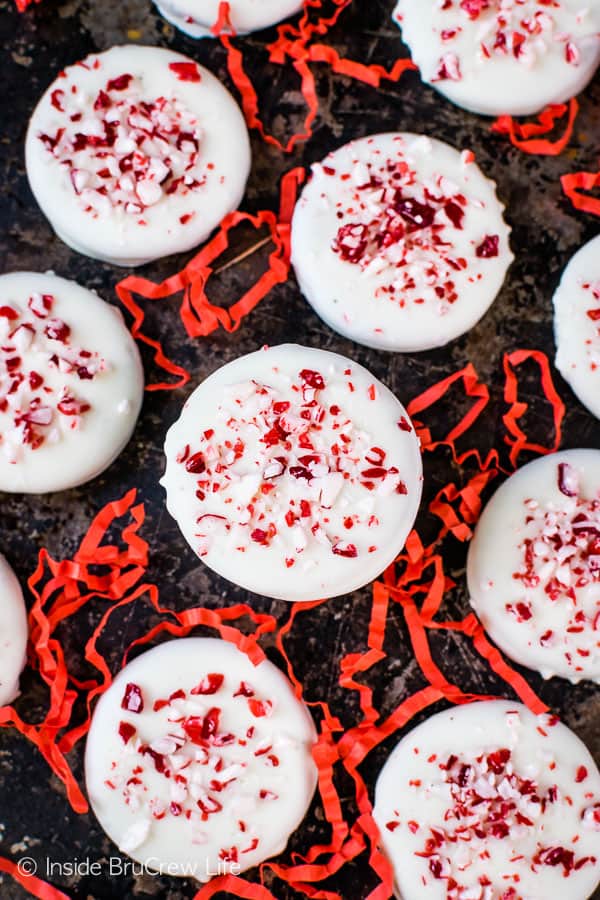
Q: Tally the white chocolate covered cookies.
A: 11